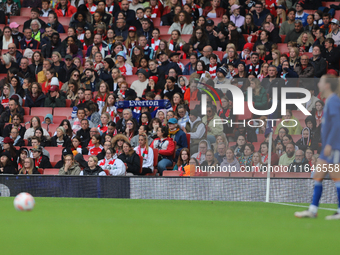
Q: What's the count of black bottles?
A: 0